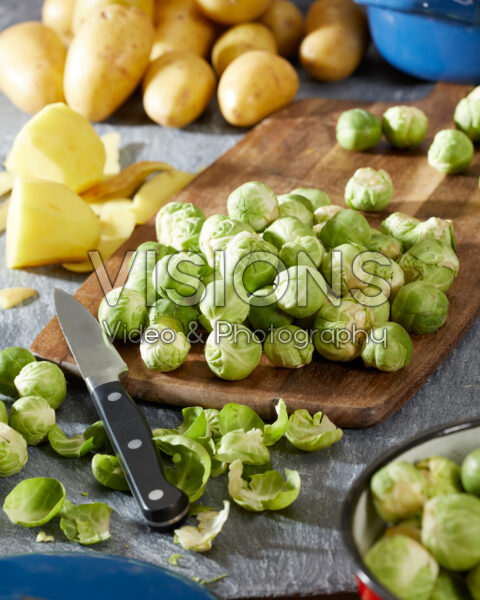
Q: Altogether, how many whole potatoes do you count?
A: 12